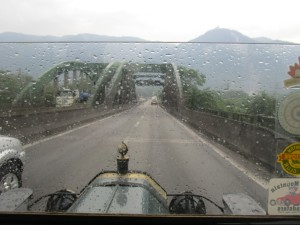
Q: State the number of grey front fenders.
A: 2